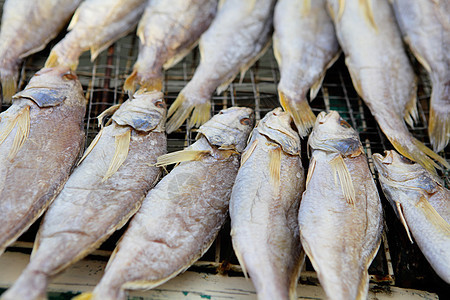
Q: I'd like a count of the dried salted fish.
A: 13